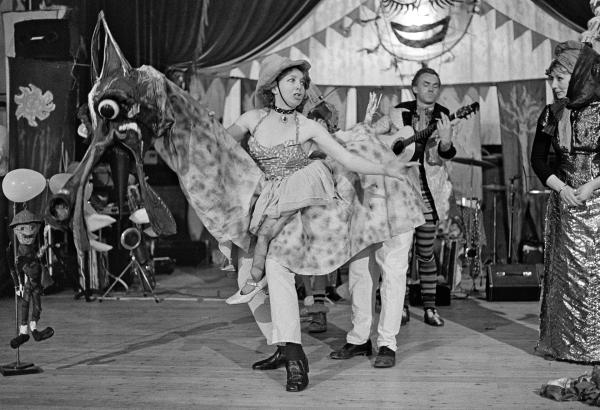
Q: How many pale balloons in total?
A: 2